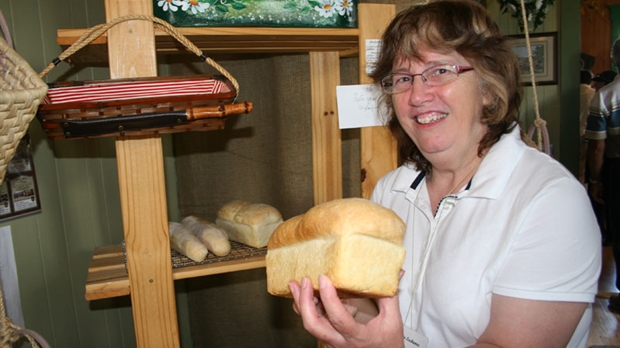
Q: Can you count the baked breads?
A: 4